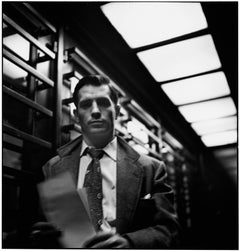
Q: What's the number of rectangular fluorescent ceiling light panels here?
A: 6